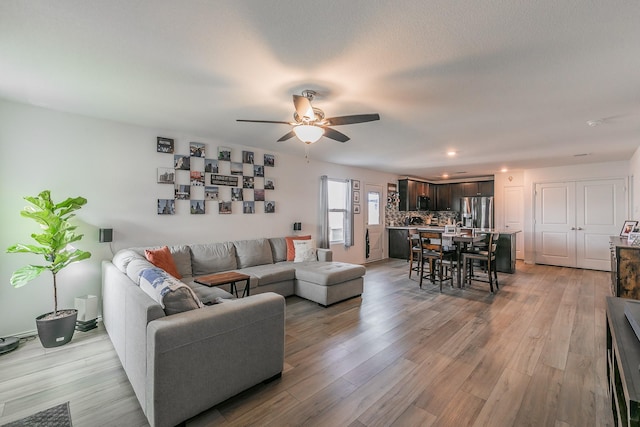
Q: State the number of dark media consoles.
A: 1